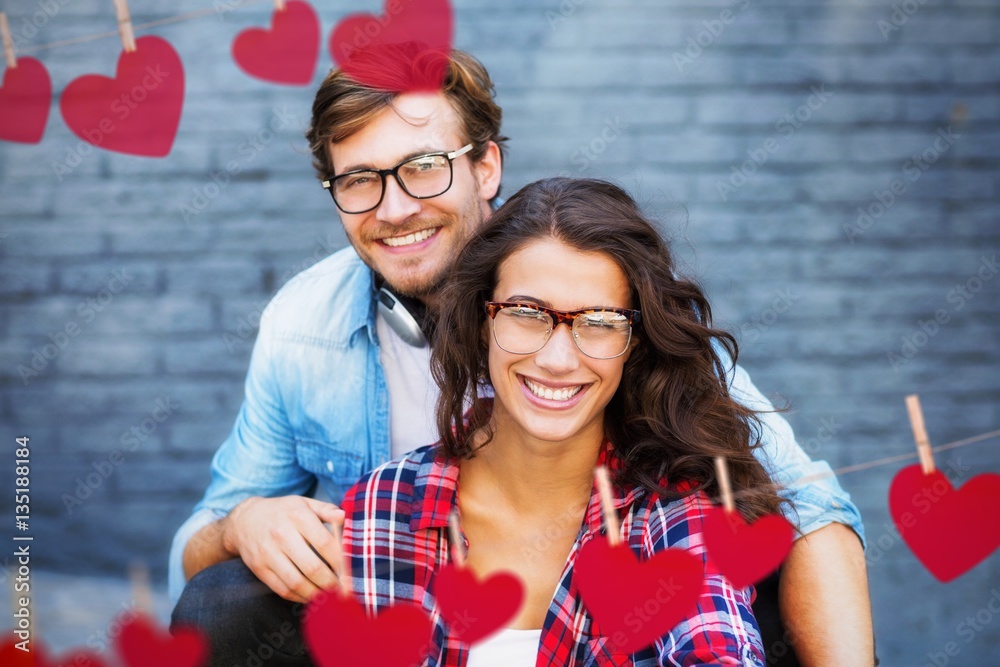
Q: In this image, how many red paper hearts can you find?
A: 11